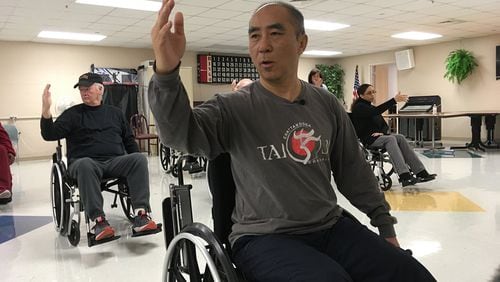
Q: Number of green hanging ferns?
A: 1